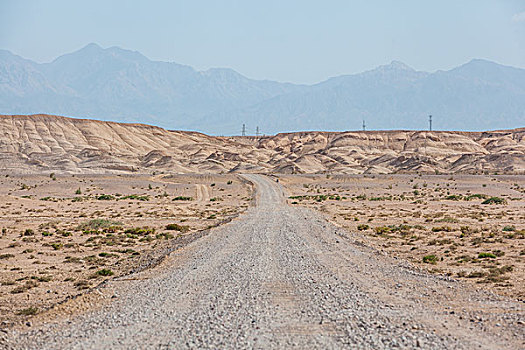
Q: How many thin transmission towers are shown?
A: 4